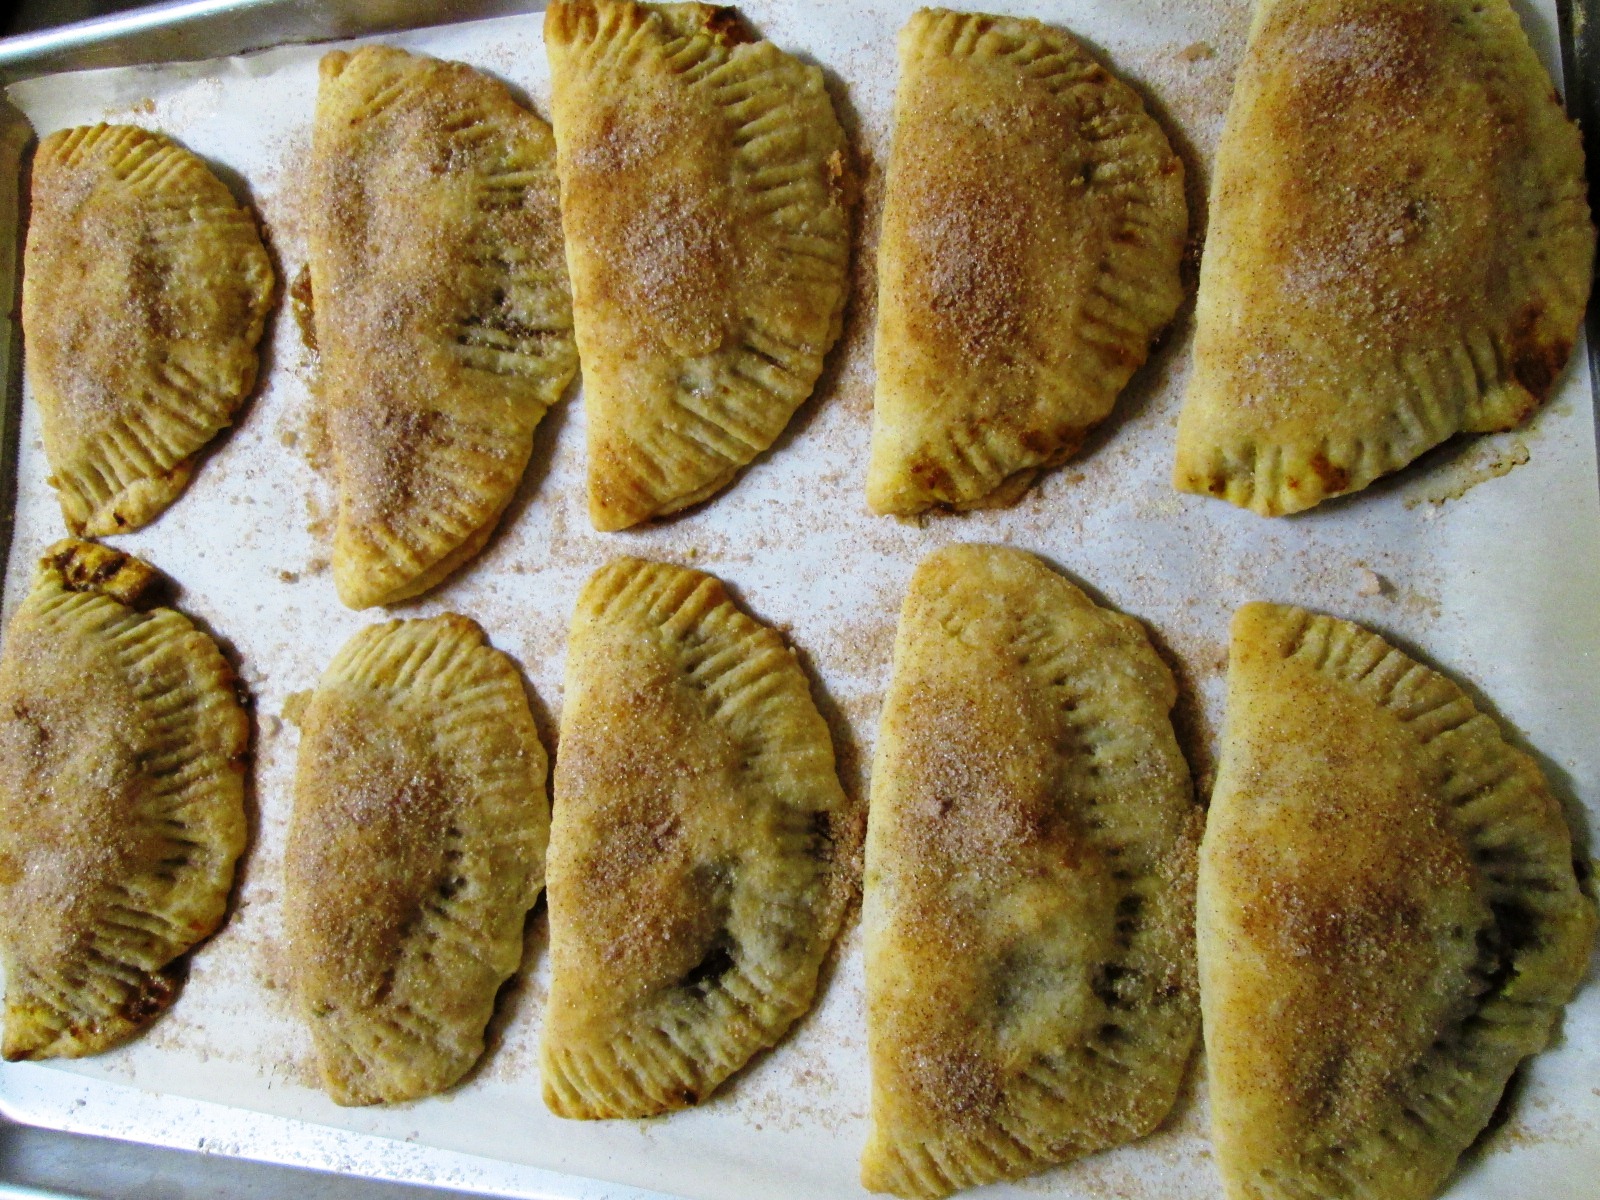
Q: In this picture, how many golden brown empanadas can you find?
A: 10